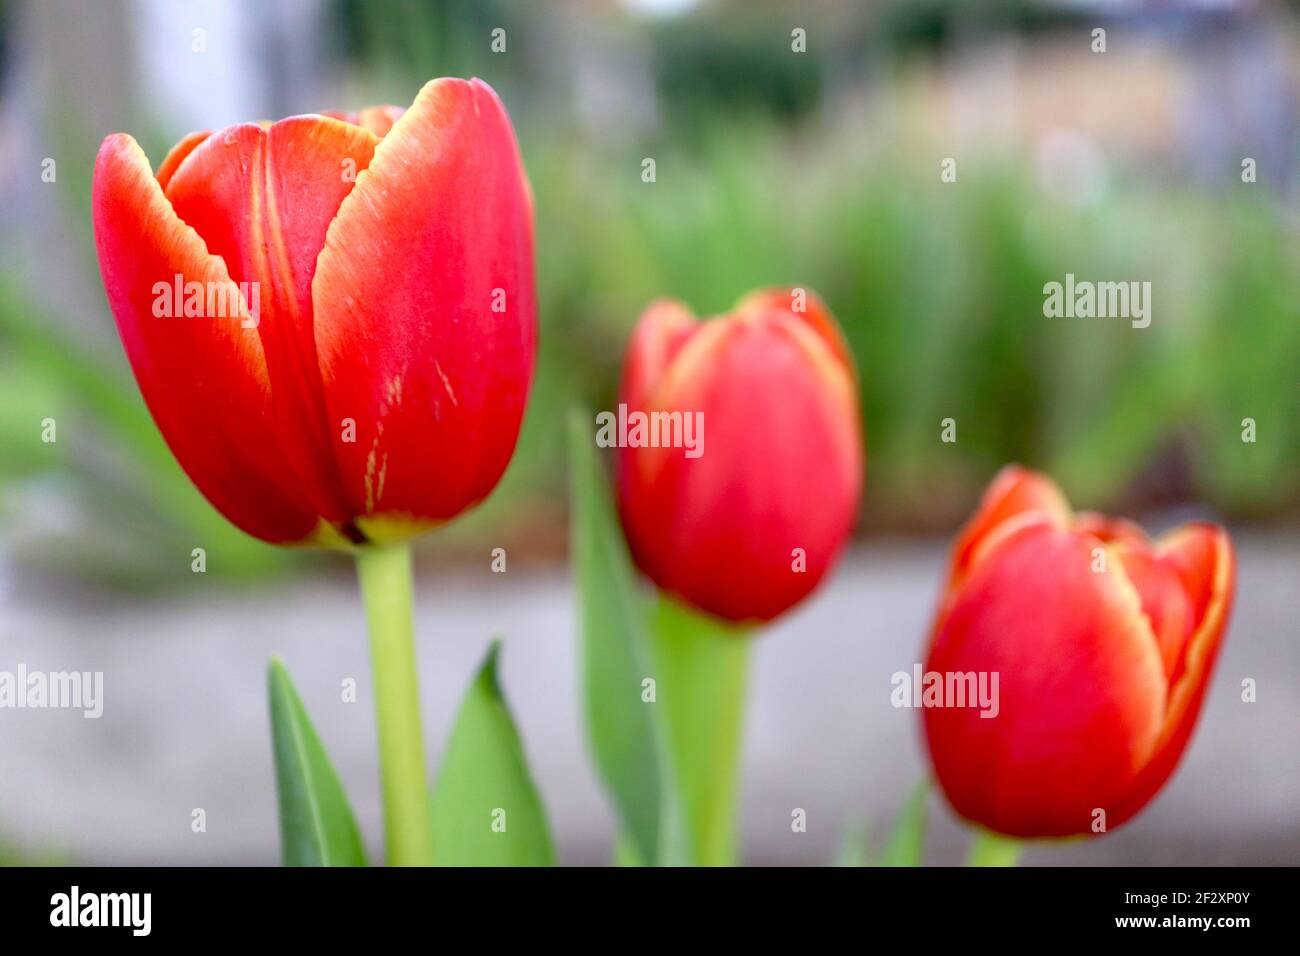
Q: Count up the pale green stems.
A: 3